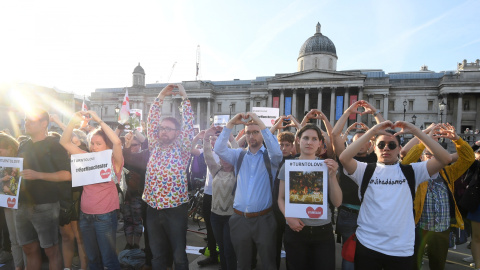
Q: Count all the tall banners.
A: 4